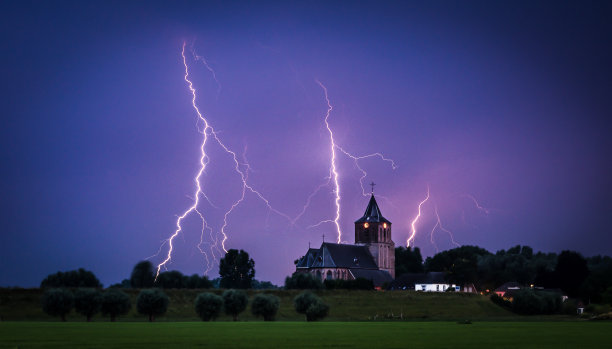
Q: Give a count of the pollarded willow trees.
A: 8